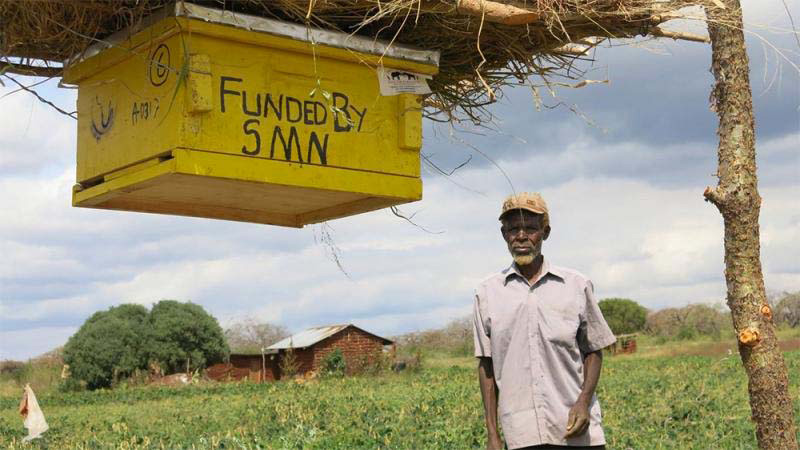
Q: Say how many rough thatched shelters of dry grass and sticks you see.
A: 1